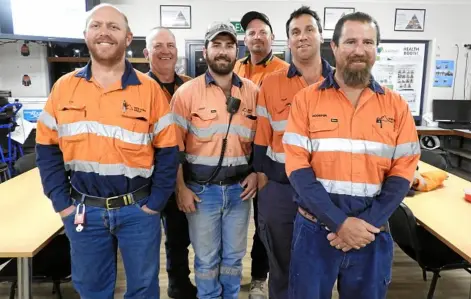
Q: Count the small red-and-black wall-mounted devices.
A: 2